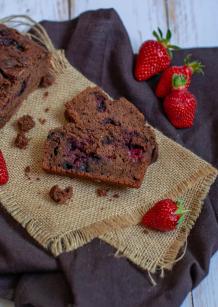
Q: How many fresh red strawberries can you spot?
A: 5